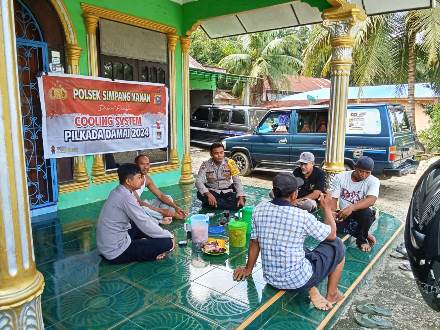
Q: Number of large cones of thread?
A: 0